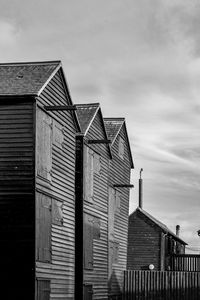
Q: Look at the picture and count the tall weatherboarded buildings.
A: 3